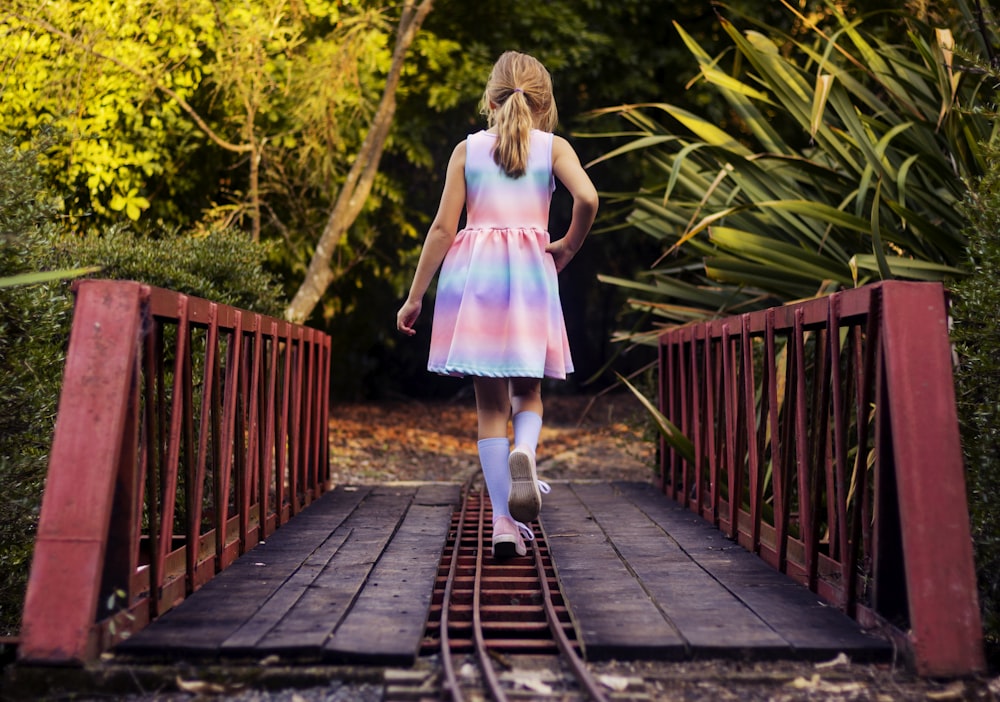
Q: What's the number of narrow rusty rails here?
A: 3